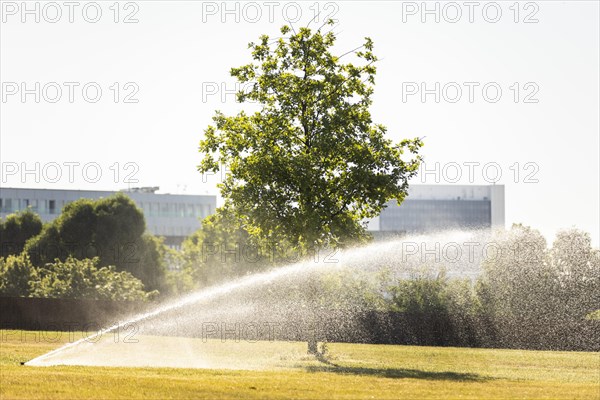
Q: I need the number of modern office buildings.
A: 2